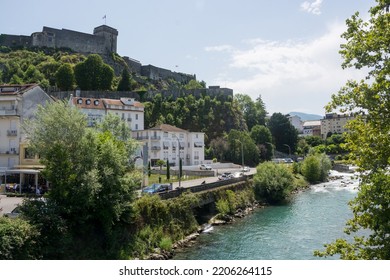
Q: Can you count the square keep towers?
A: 1